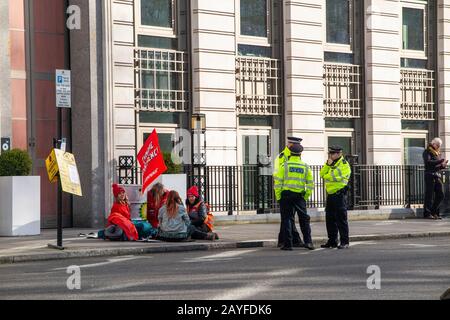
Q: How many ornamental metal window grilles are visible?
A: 4